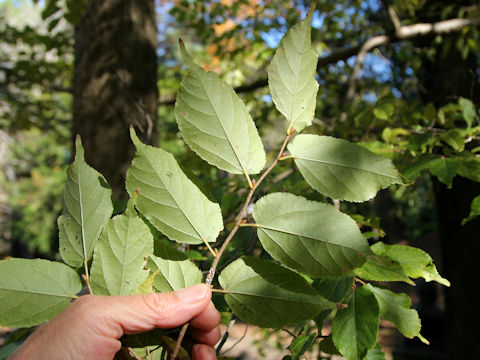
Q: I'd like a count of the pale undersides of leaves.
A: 10